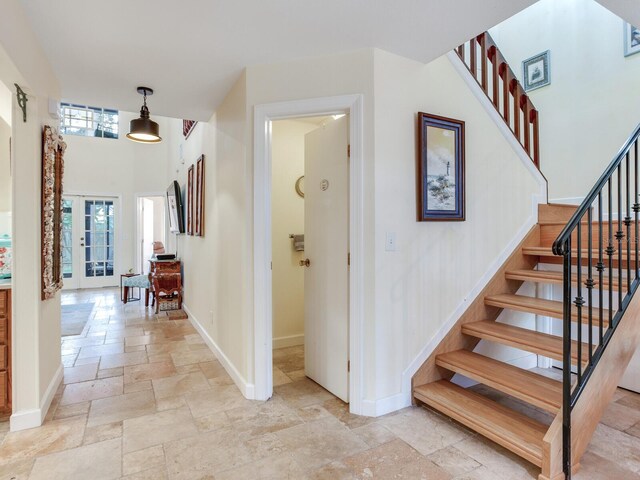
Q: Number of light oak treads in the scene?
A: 6